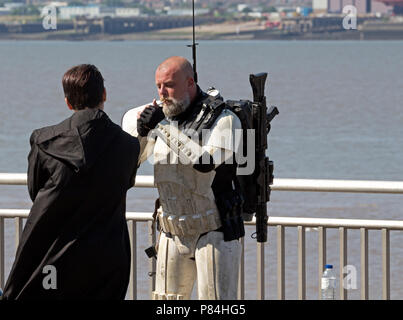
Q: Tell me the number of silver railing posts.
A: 12